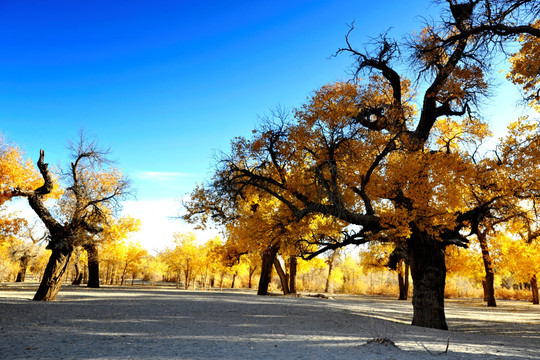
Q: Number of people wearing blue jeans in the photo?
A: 0